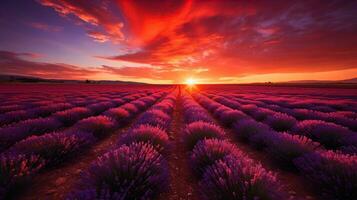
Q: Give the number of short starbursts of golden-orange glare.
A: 1